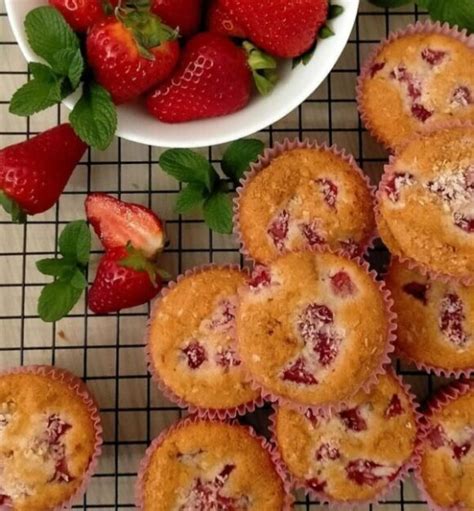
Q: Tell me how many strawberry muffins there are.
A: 10